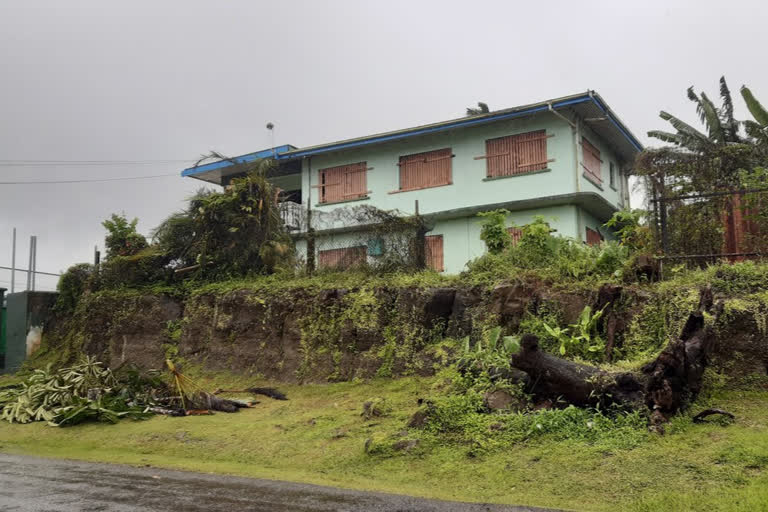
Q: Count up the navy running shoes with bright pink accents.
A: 0